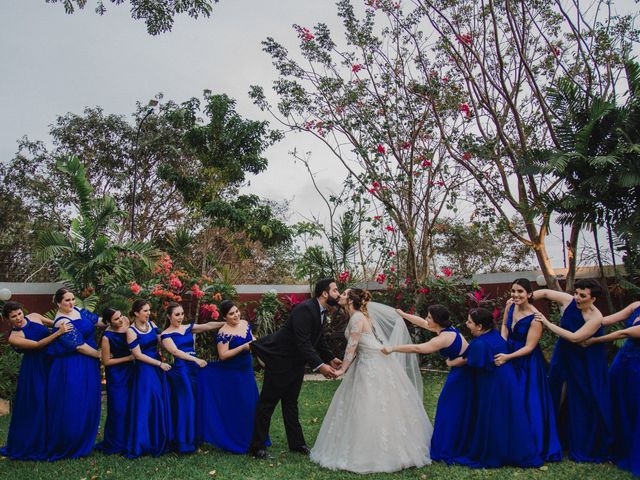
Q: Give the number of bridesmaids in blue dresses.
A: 11